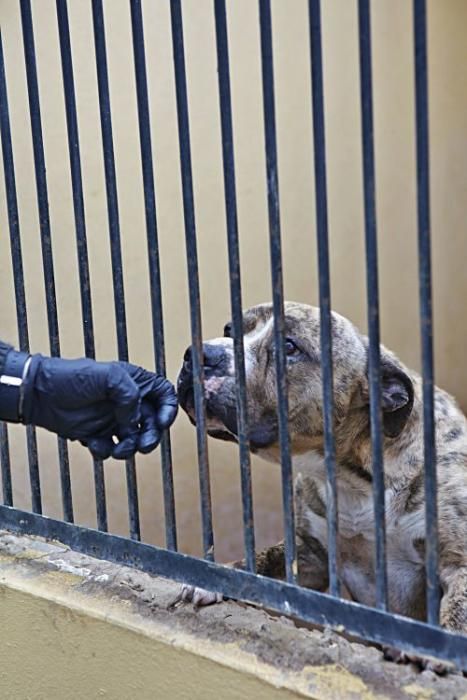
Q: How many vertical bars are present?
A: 12